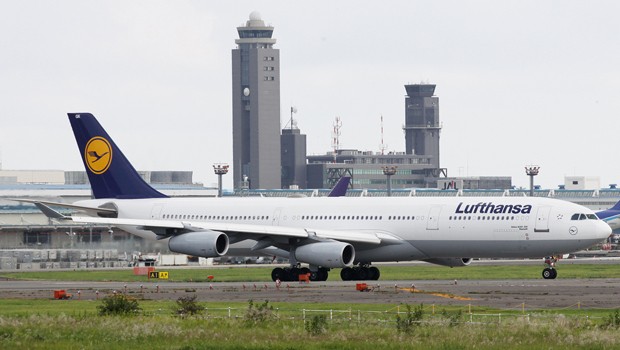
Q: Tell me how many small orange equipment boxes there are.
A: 3